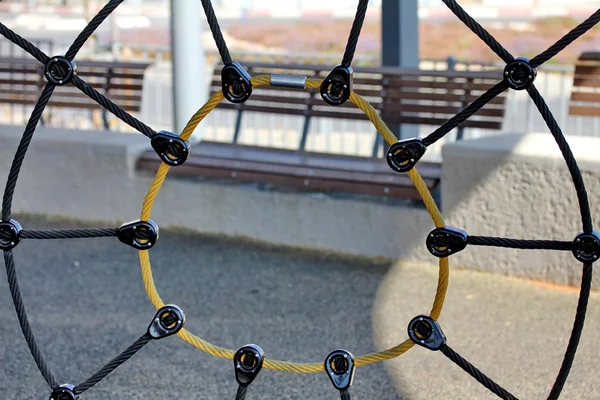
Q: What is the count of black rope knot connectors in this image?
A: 15